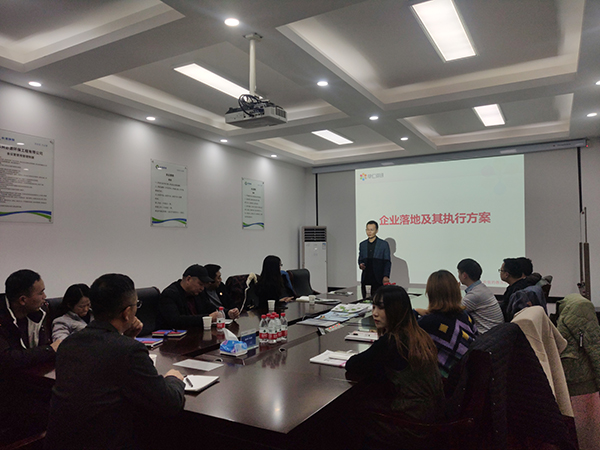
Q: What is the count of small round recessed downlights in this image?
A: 10